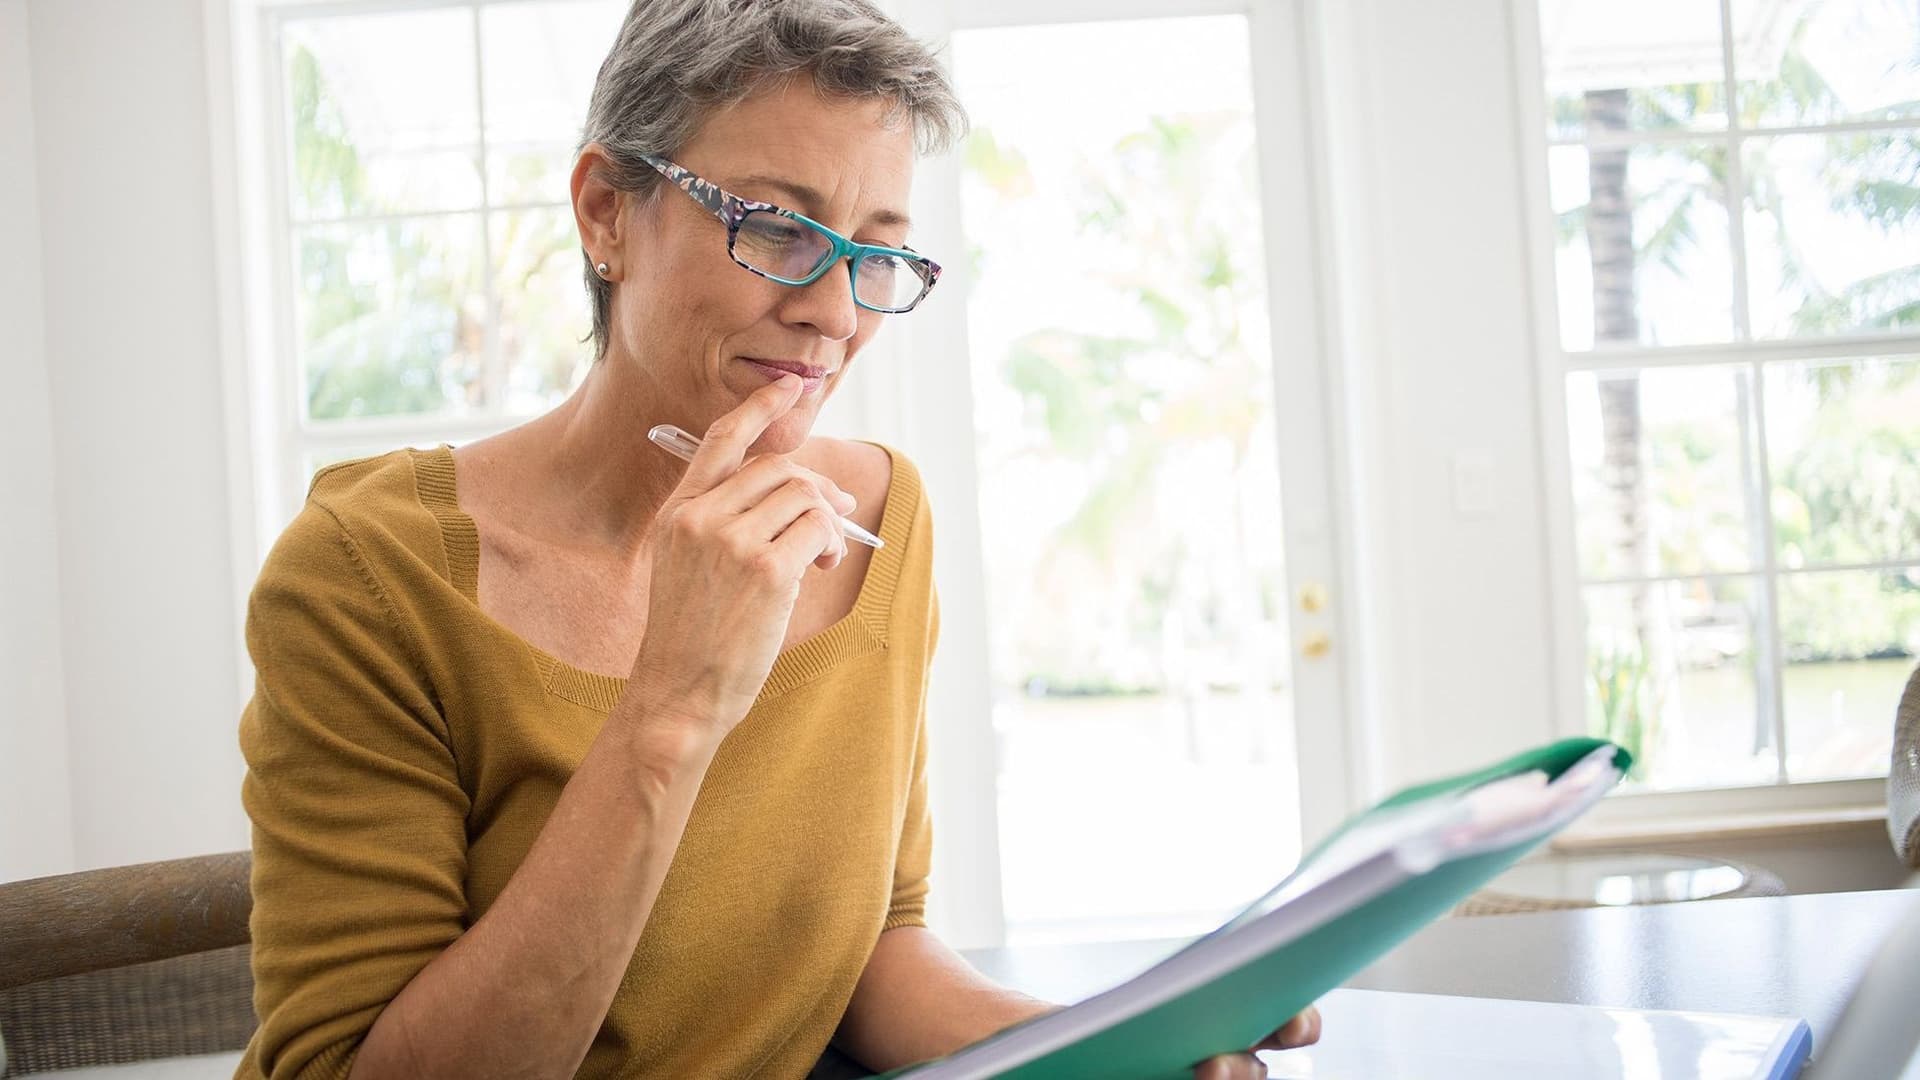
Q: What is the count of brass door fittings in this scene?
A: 2